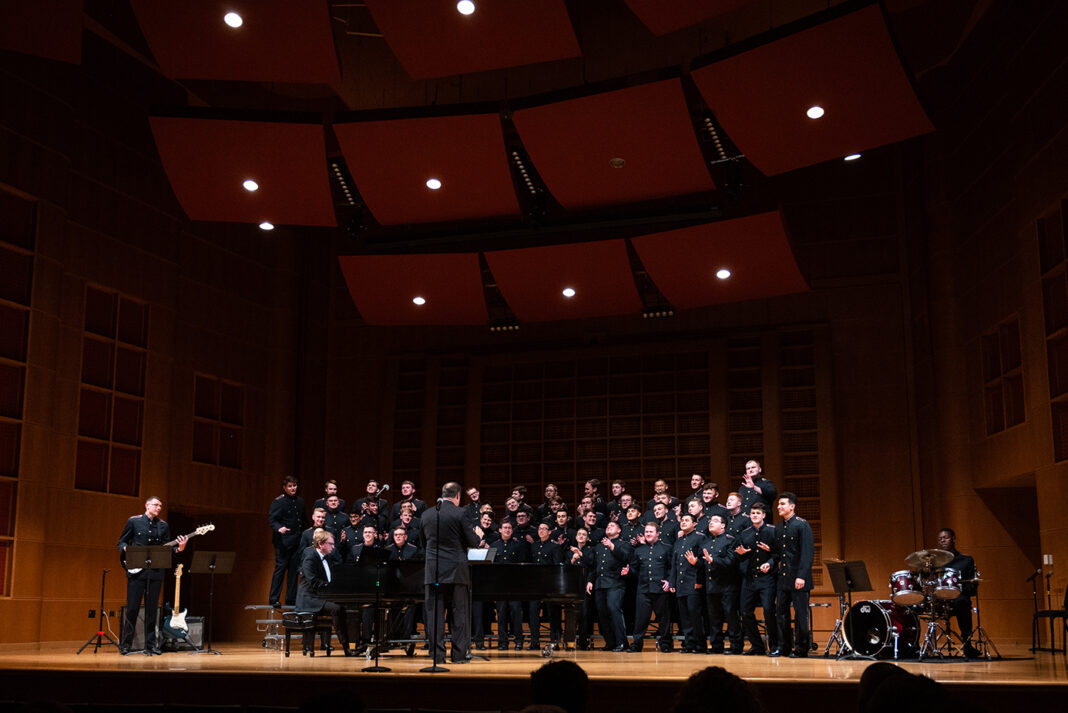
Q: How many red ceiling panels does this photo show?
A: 11